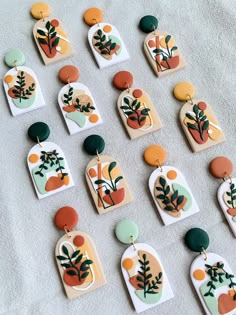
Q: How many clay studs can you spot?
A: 14